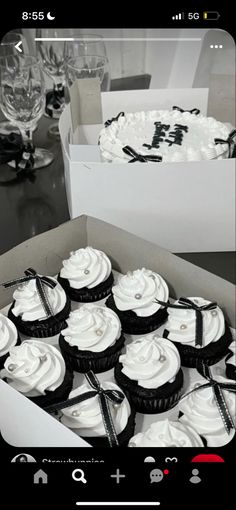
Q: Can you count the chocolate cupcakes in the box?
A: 12